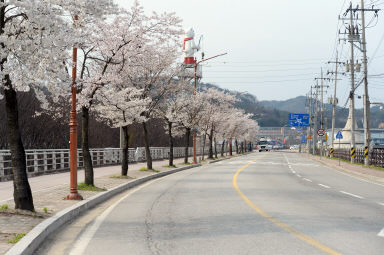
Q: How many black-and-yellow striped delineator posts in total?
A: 3